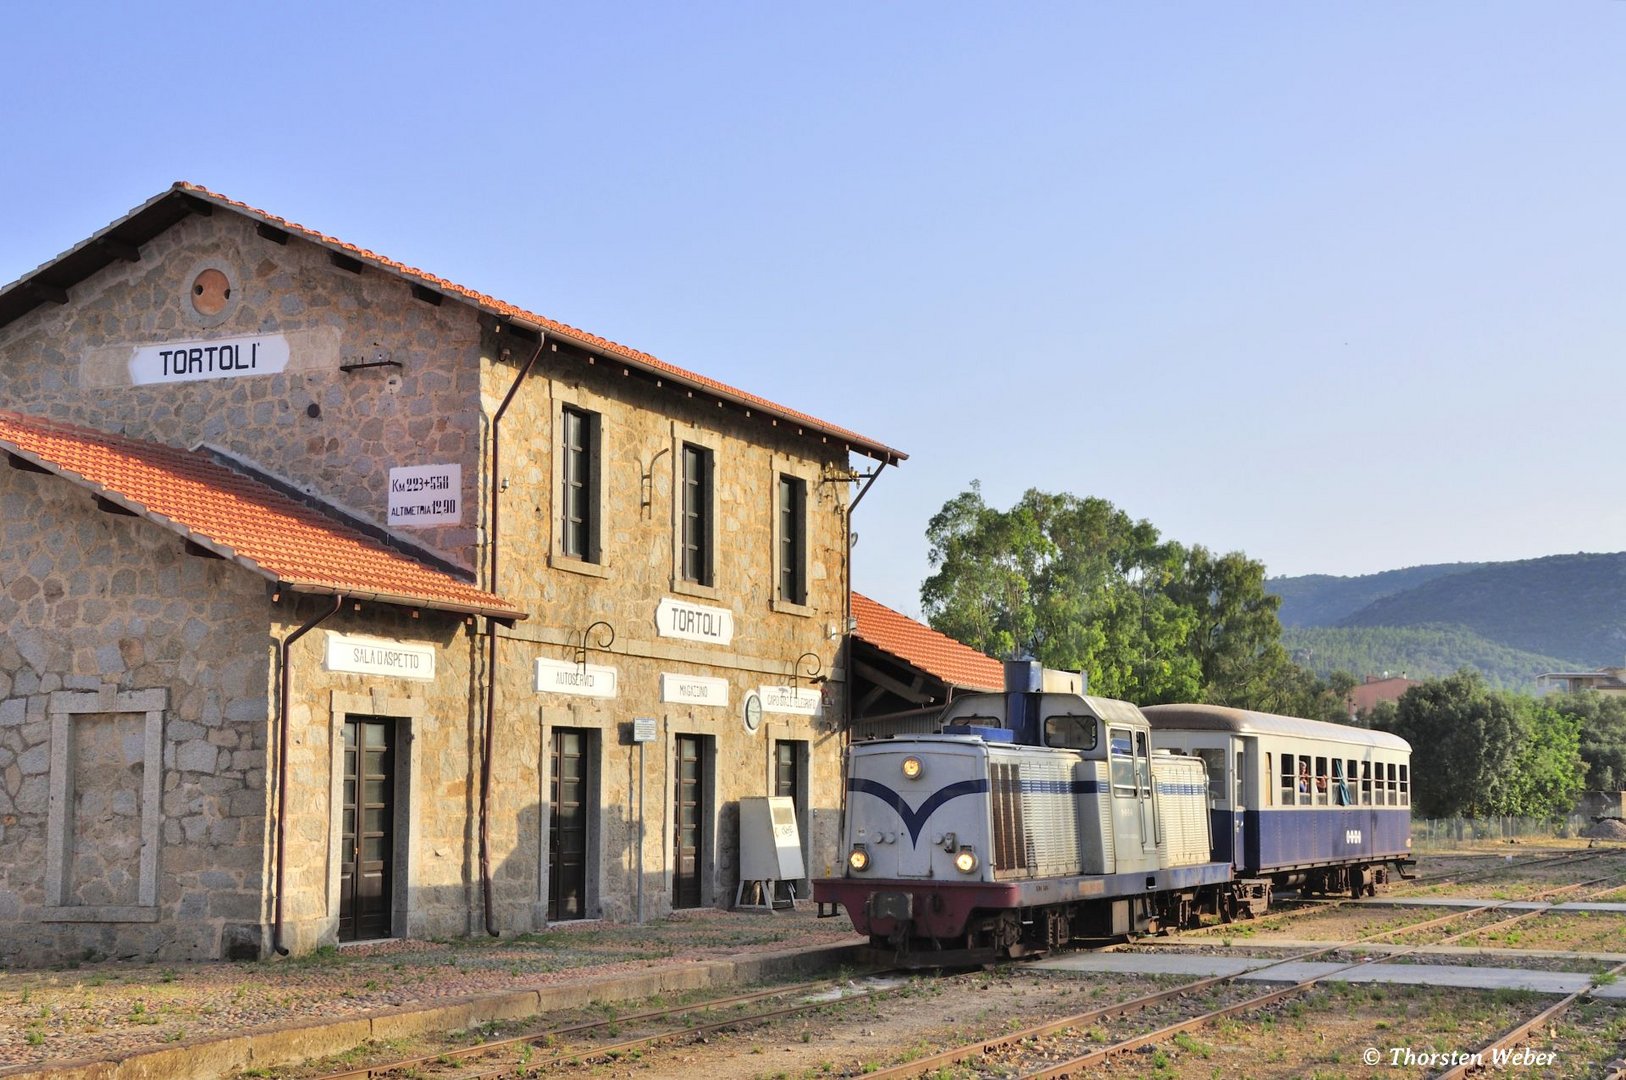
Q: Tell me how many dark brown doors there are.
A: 4